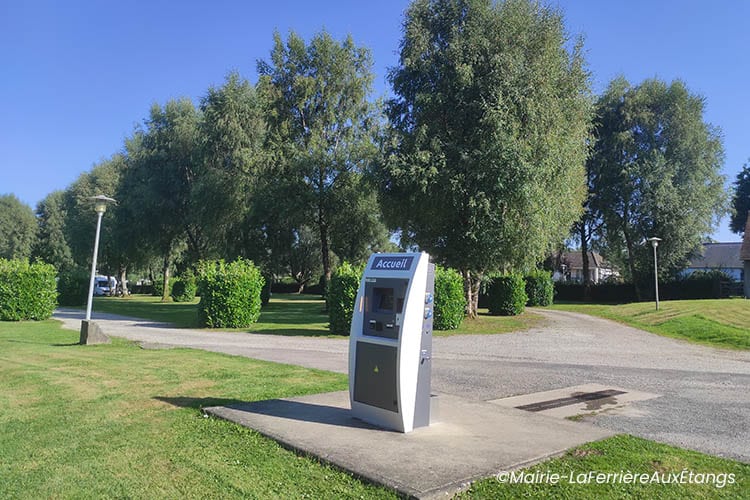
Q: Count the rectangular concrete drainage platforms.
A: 1